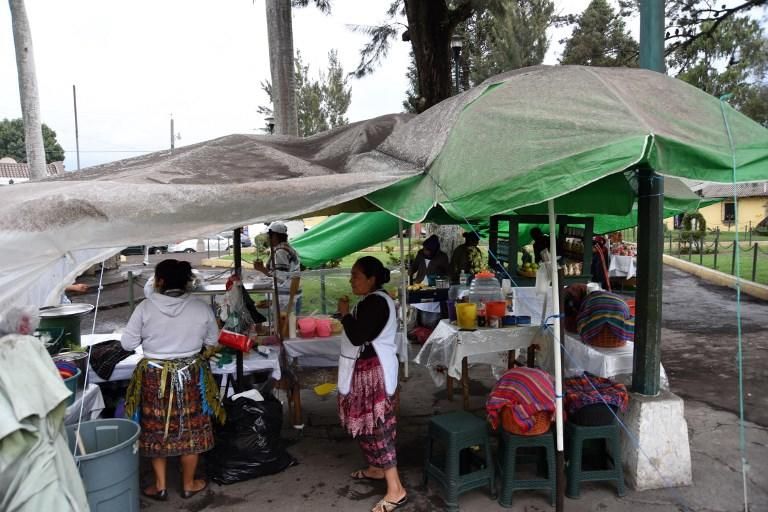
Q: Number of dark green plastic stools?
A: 3